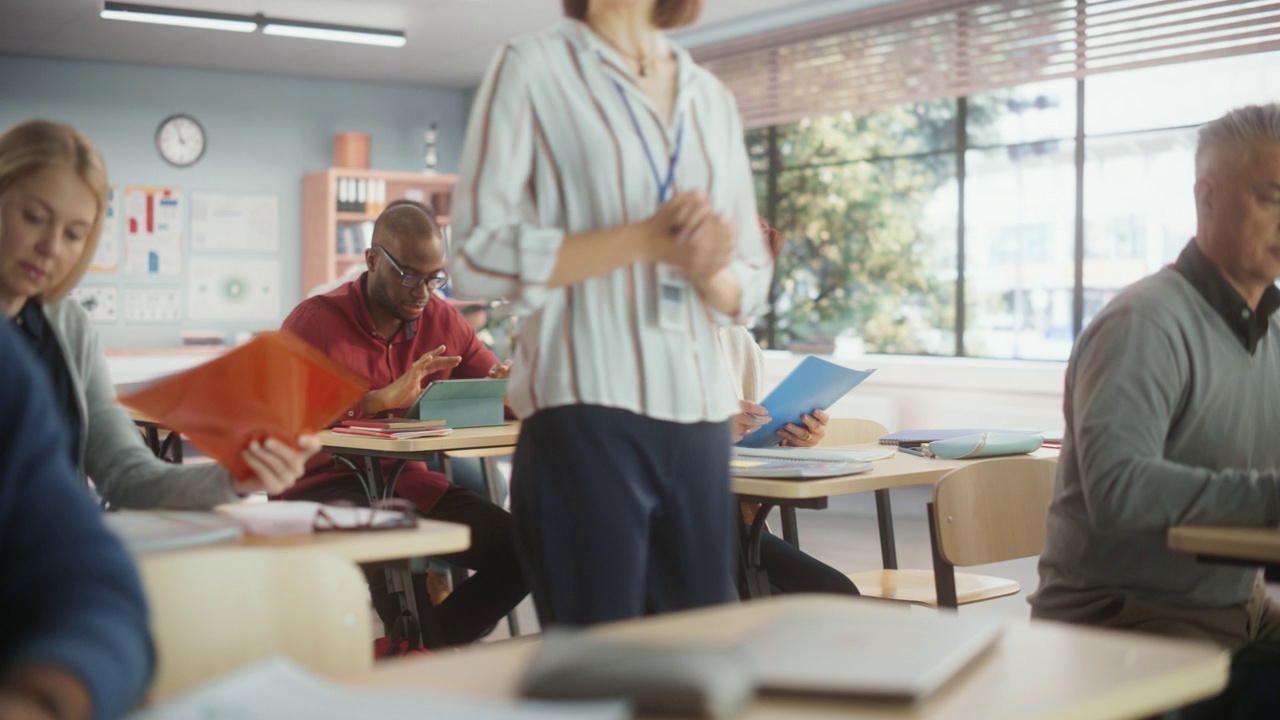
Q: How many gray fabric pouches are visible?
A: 1